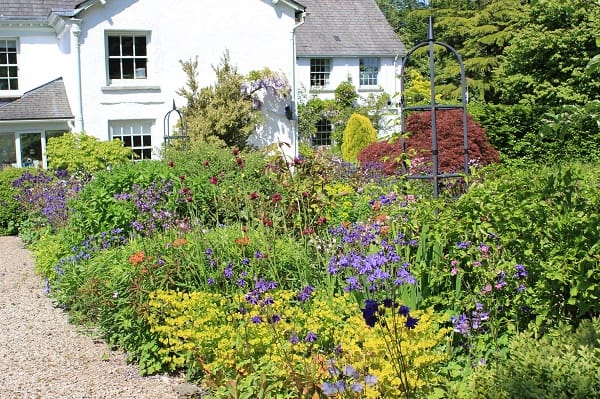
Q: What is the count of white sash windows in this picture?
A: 6